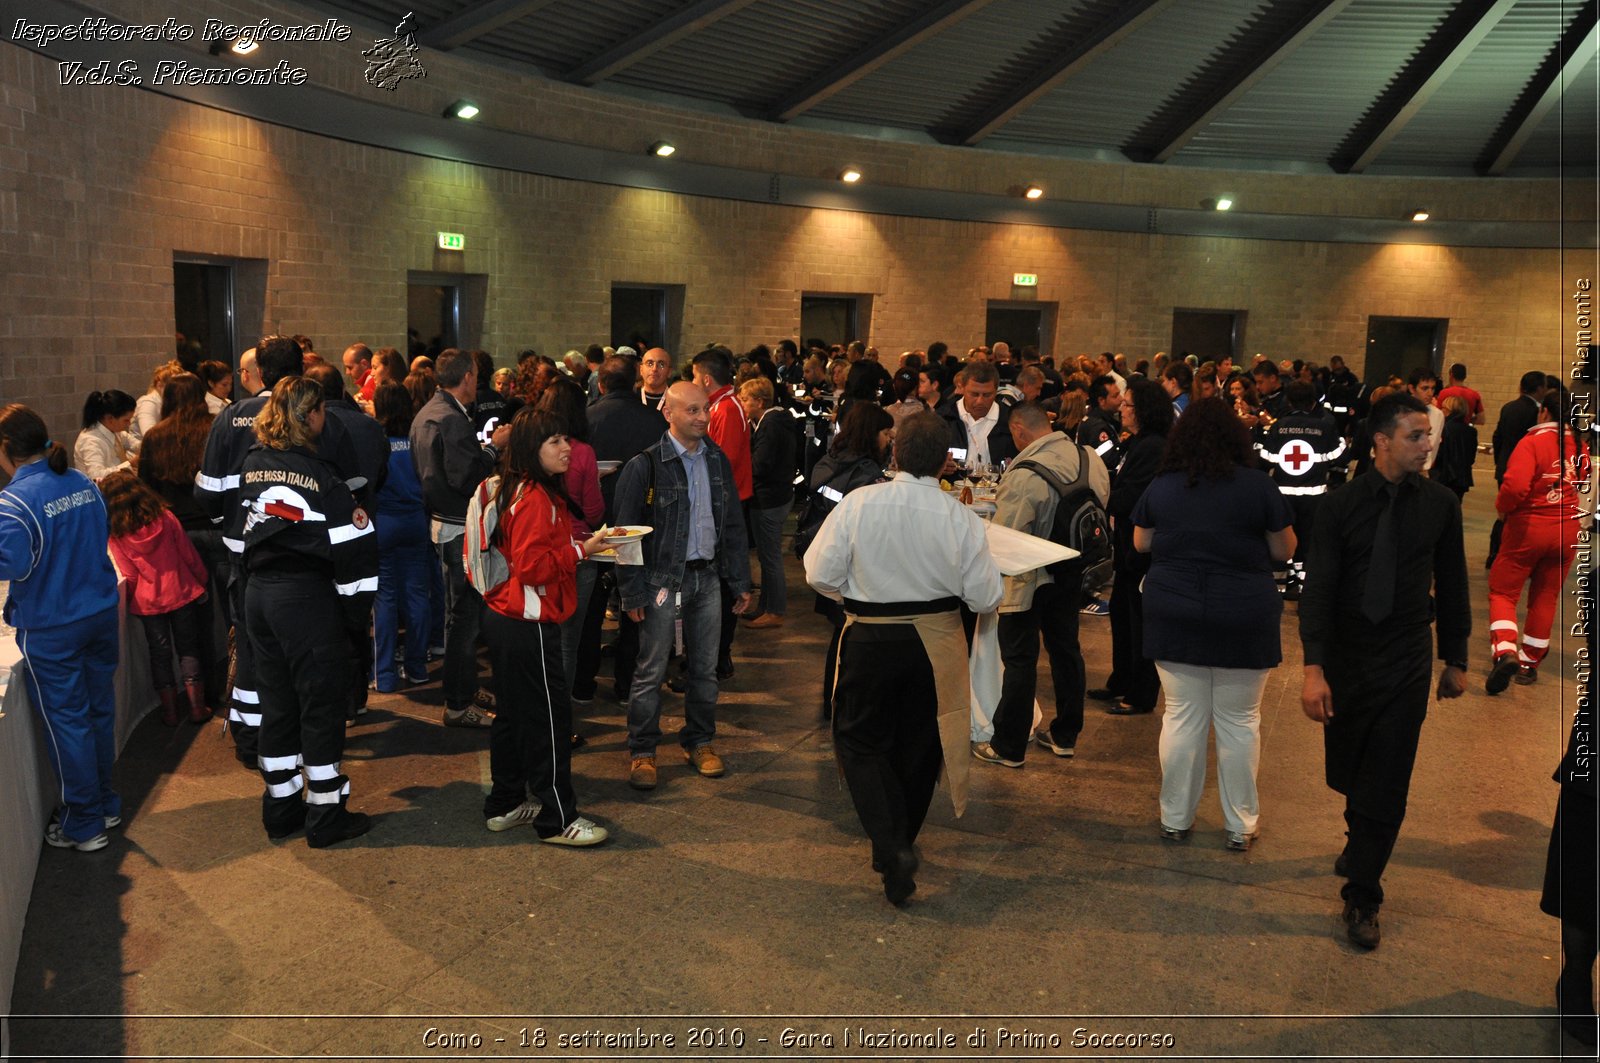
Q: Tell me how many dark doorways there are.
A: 7